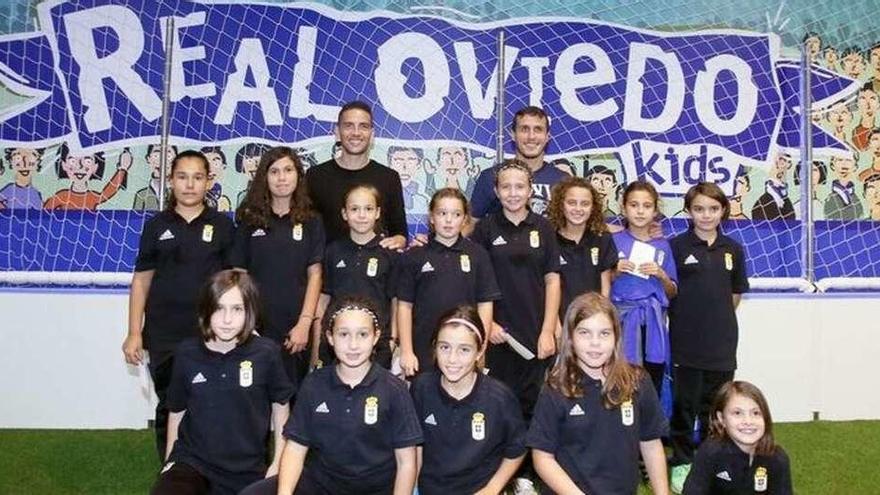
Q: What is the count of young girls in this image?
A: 13